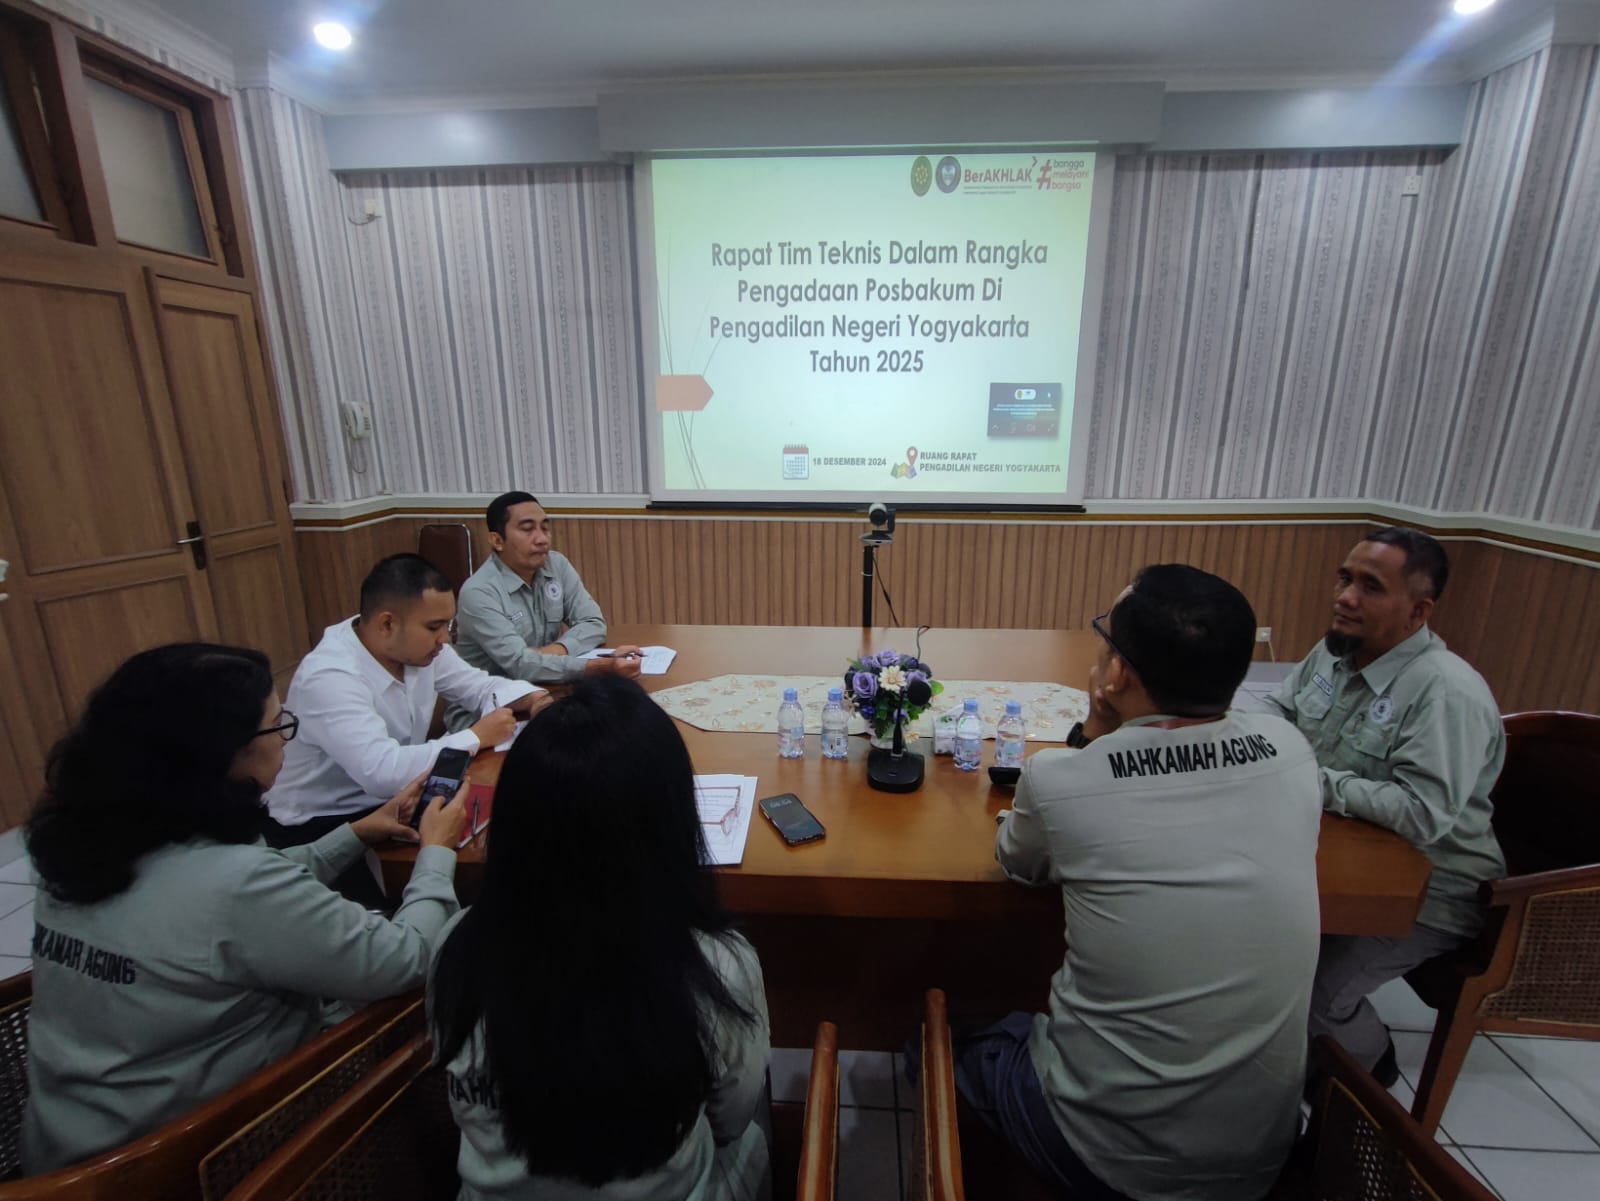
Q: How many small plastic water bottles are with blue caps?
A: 4